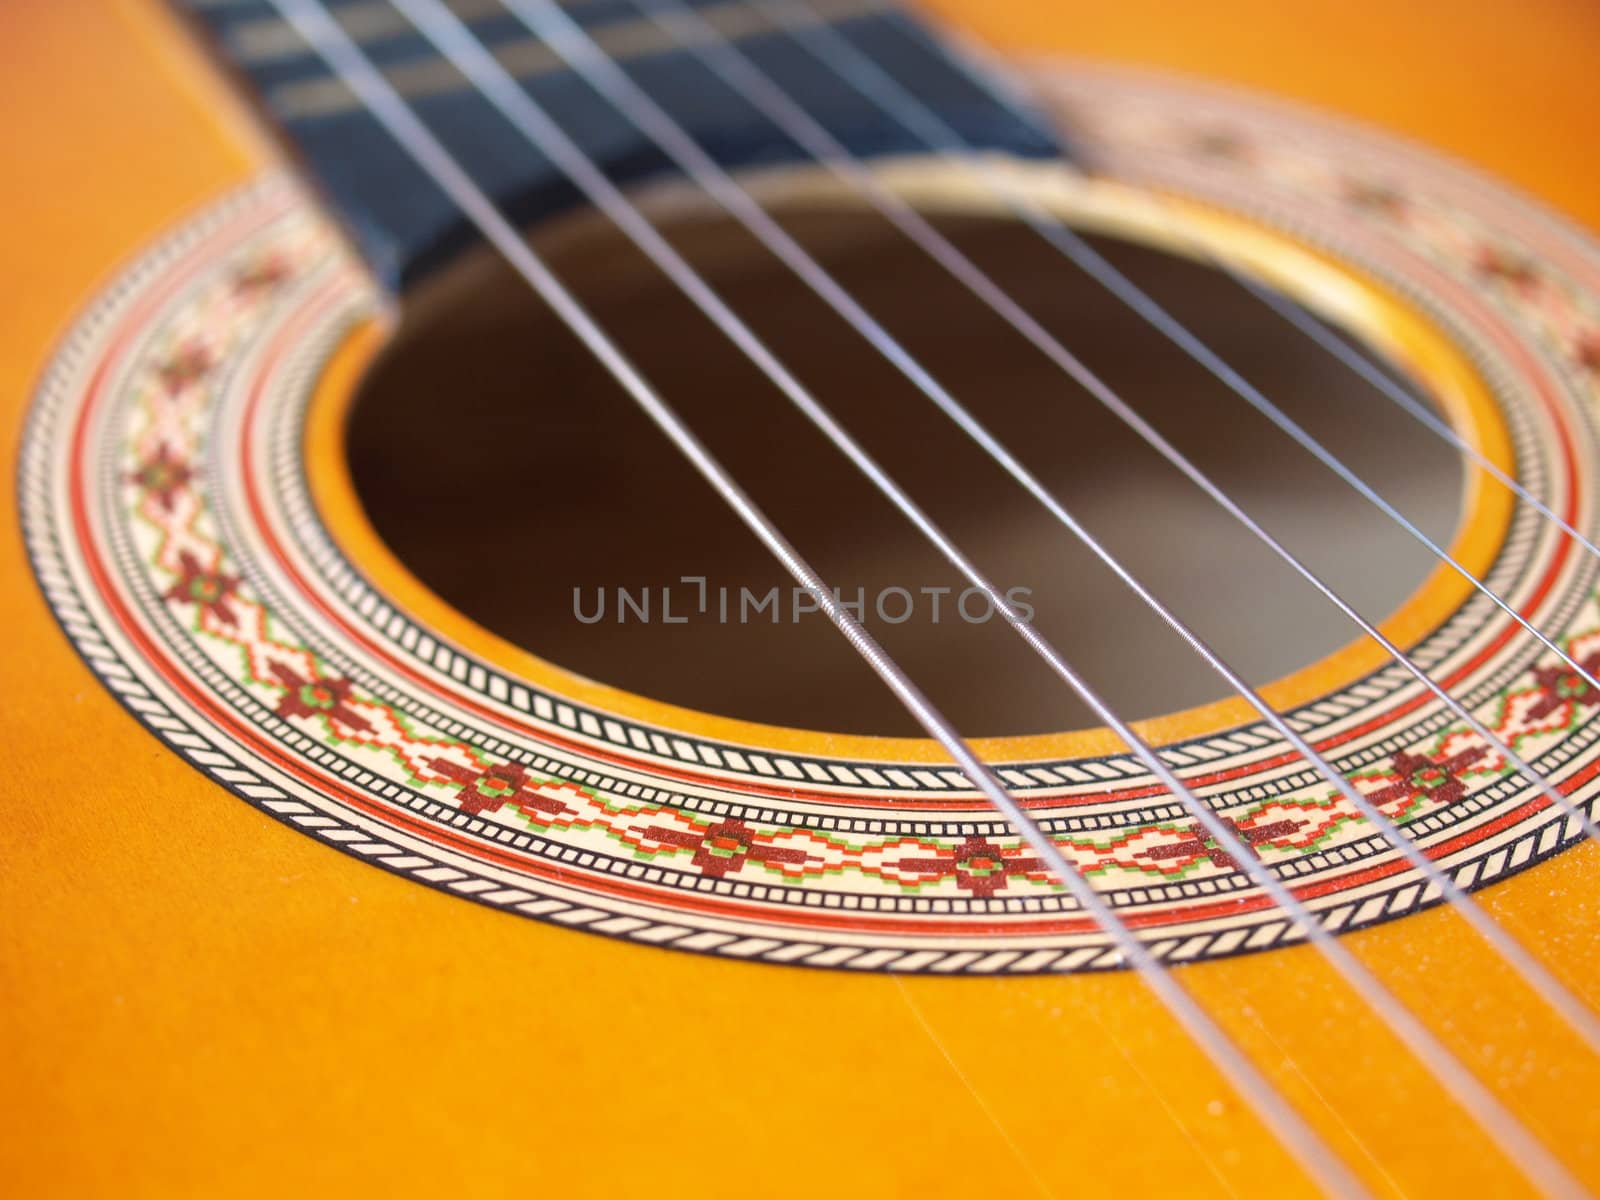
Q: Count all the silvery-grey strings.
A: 6